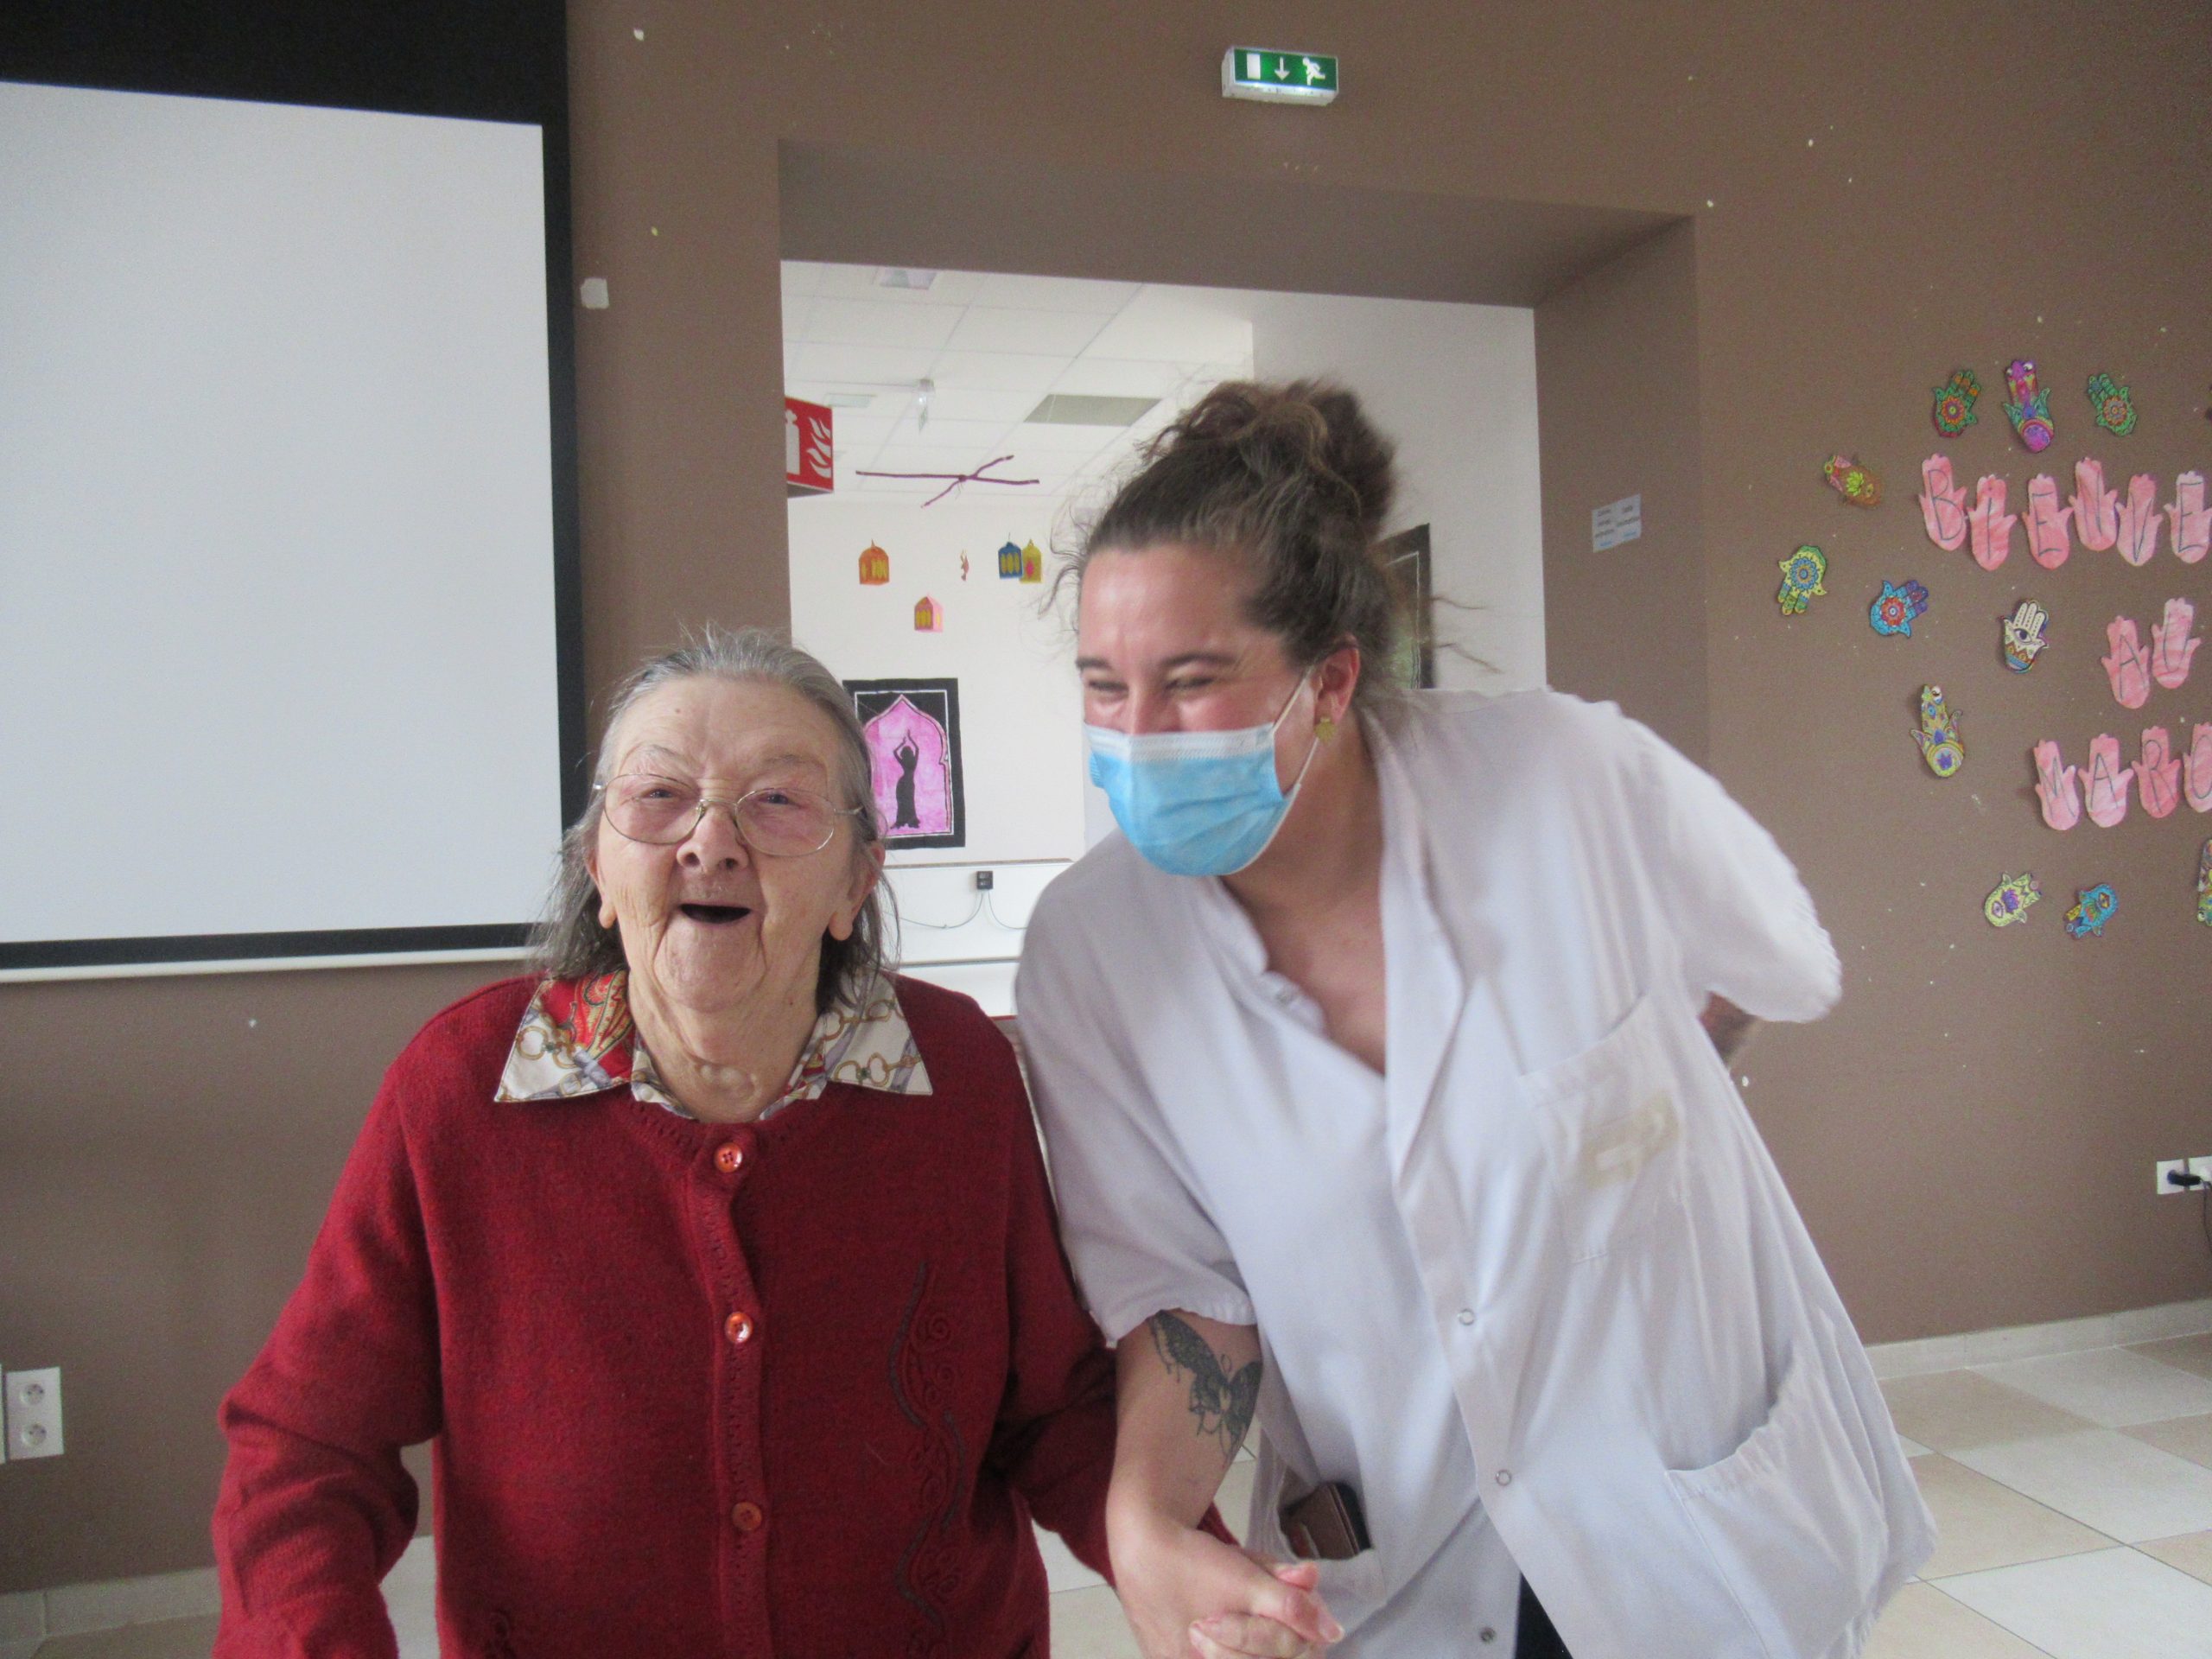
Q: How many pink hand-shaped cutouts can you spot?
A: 12